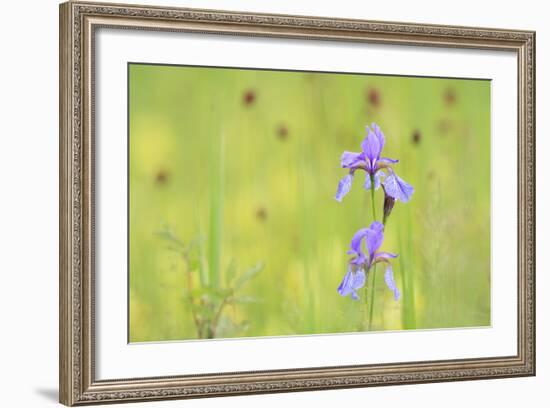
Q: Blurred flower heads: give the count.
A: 7